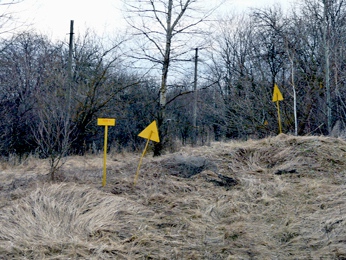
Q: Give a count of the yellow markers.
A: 3